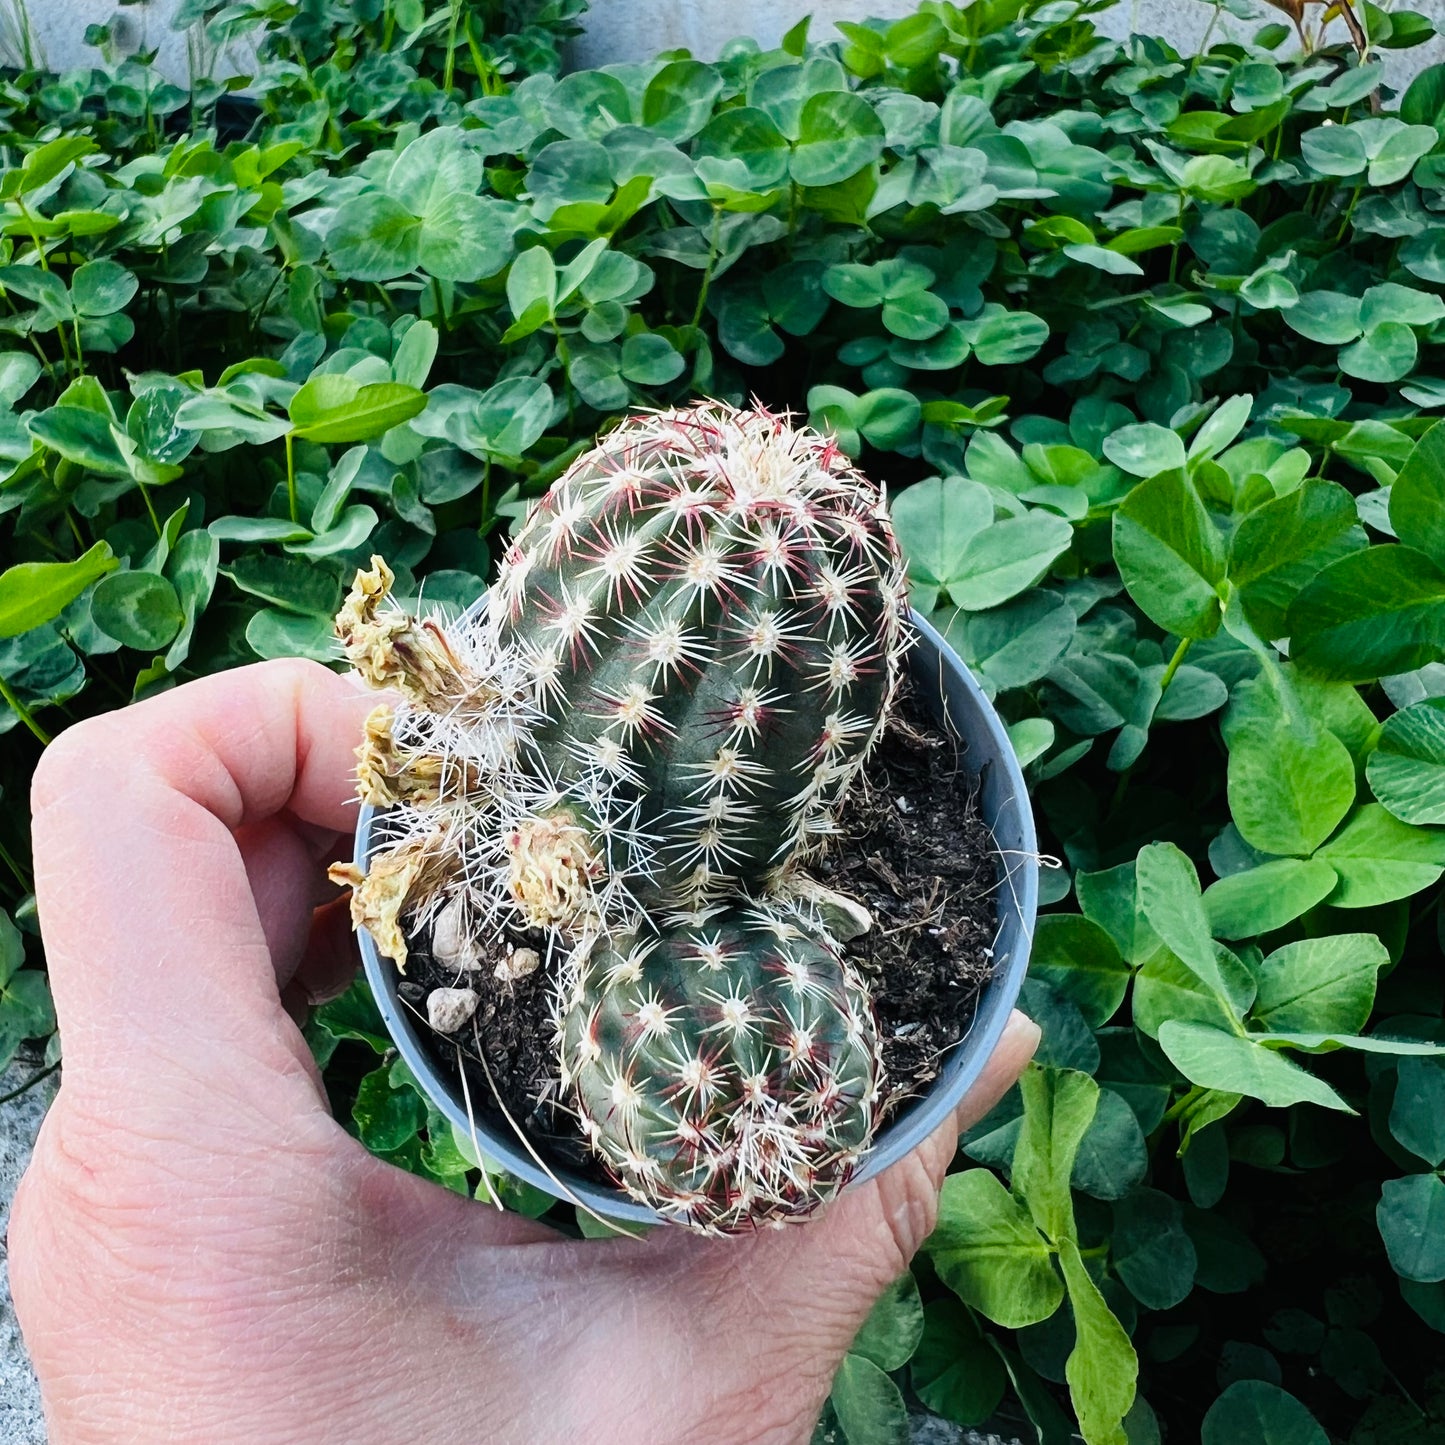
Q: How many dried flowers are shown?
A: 4